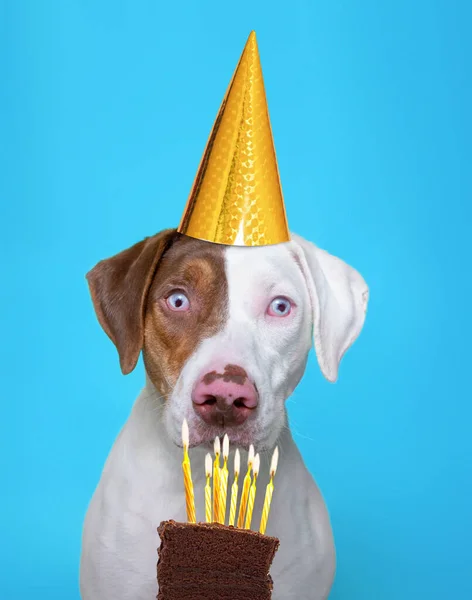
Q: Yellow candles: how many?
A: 8